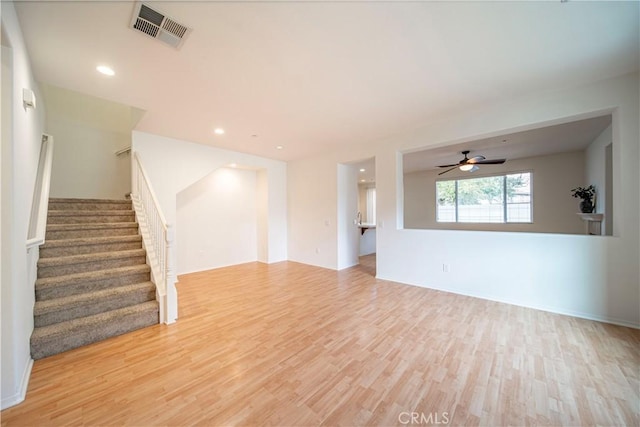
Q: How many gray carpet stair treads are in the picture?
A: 8